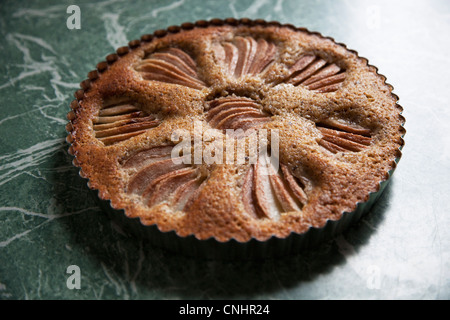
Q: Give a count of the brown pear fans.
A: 8